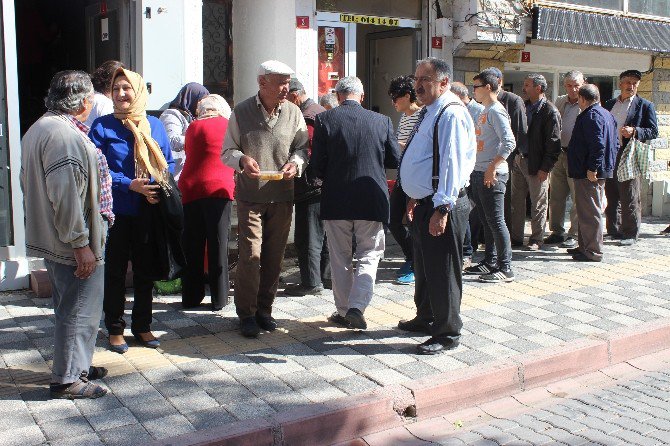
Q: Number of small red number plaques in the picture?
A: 3